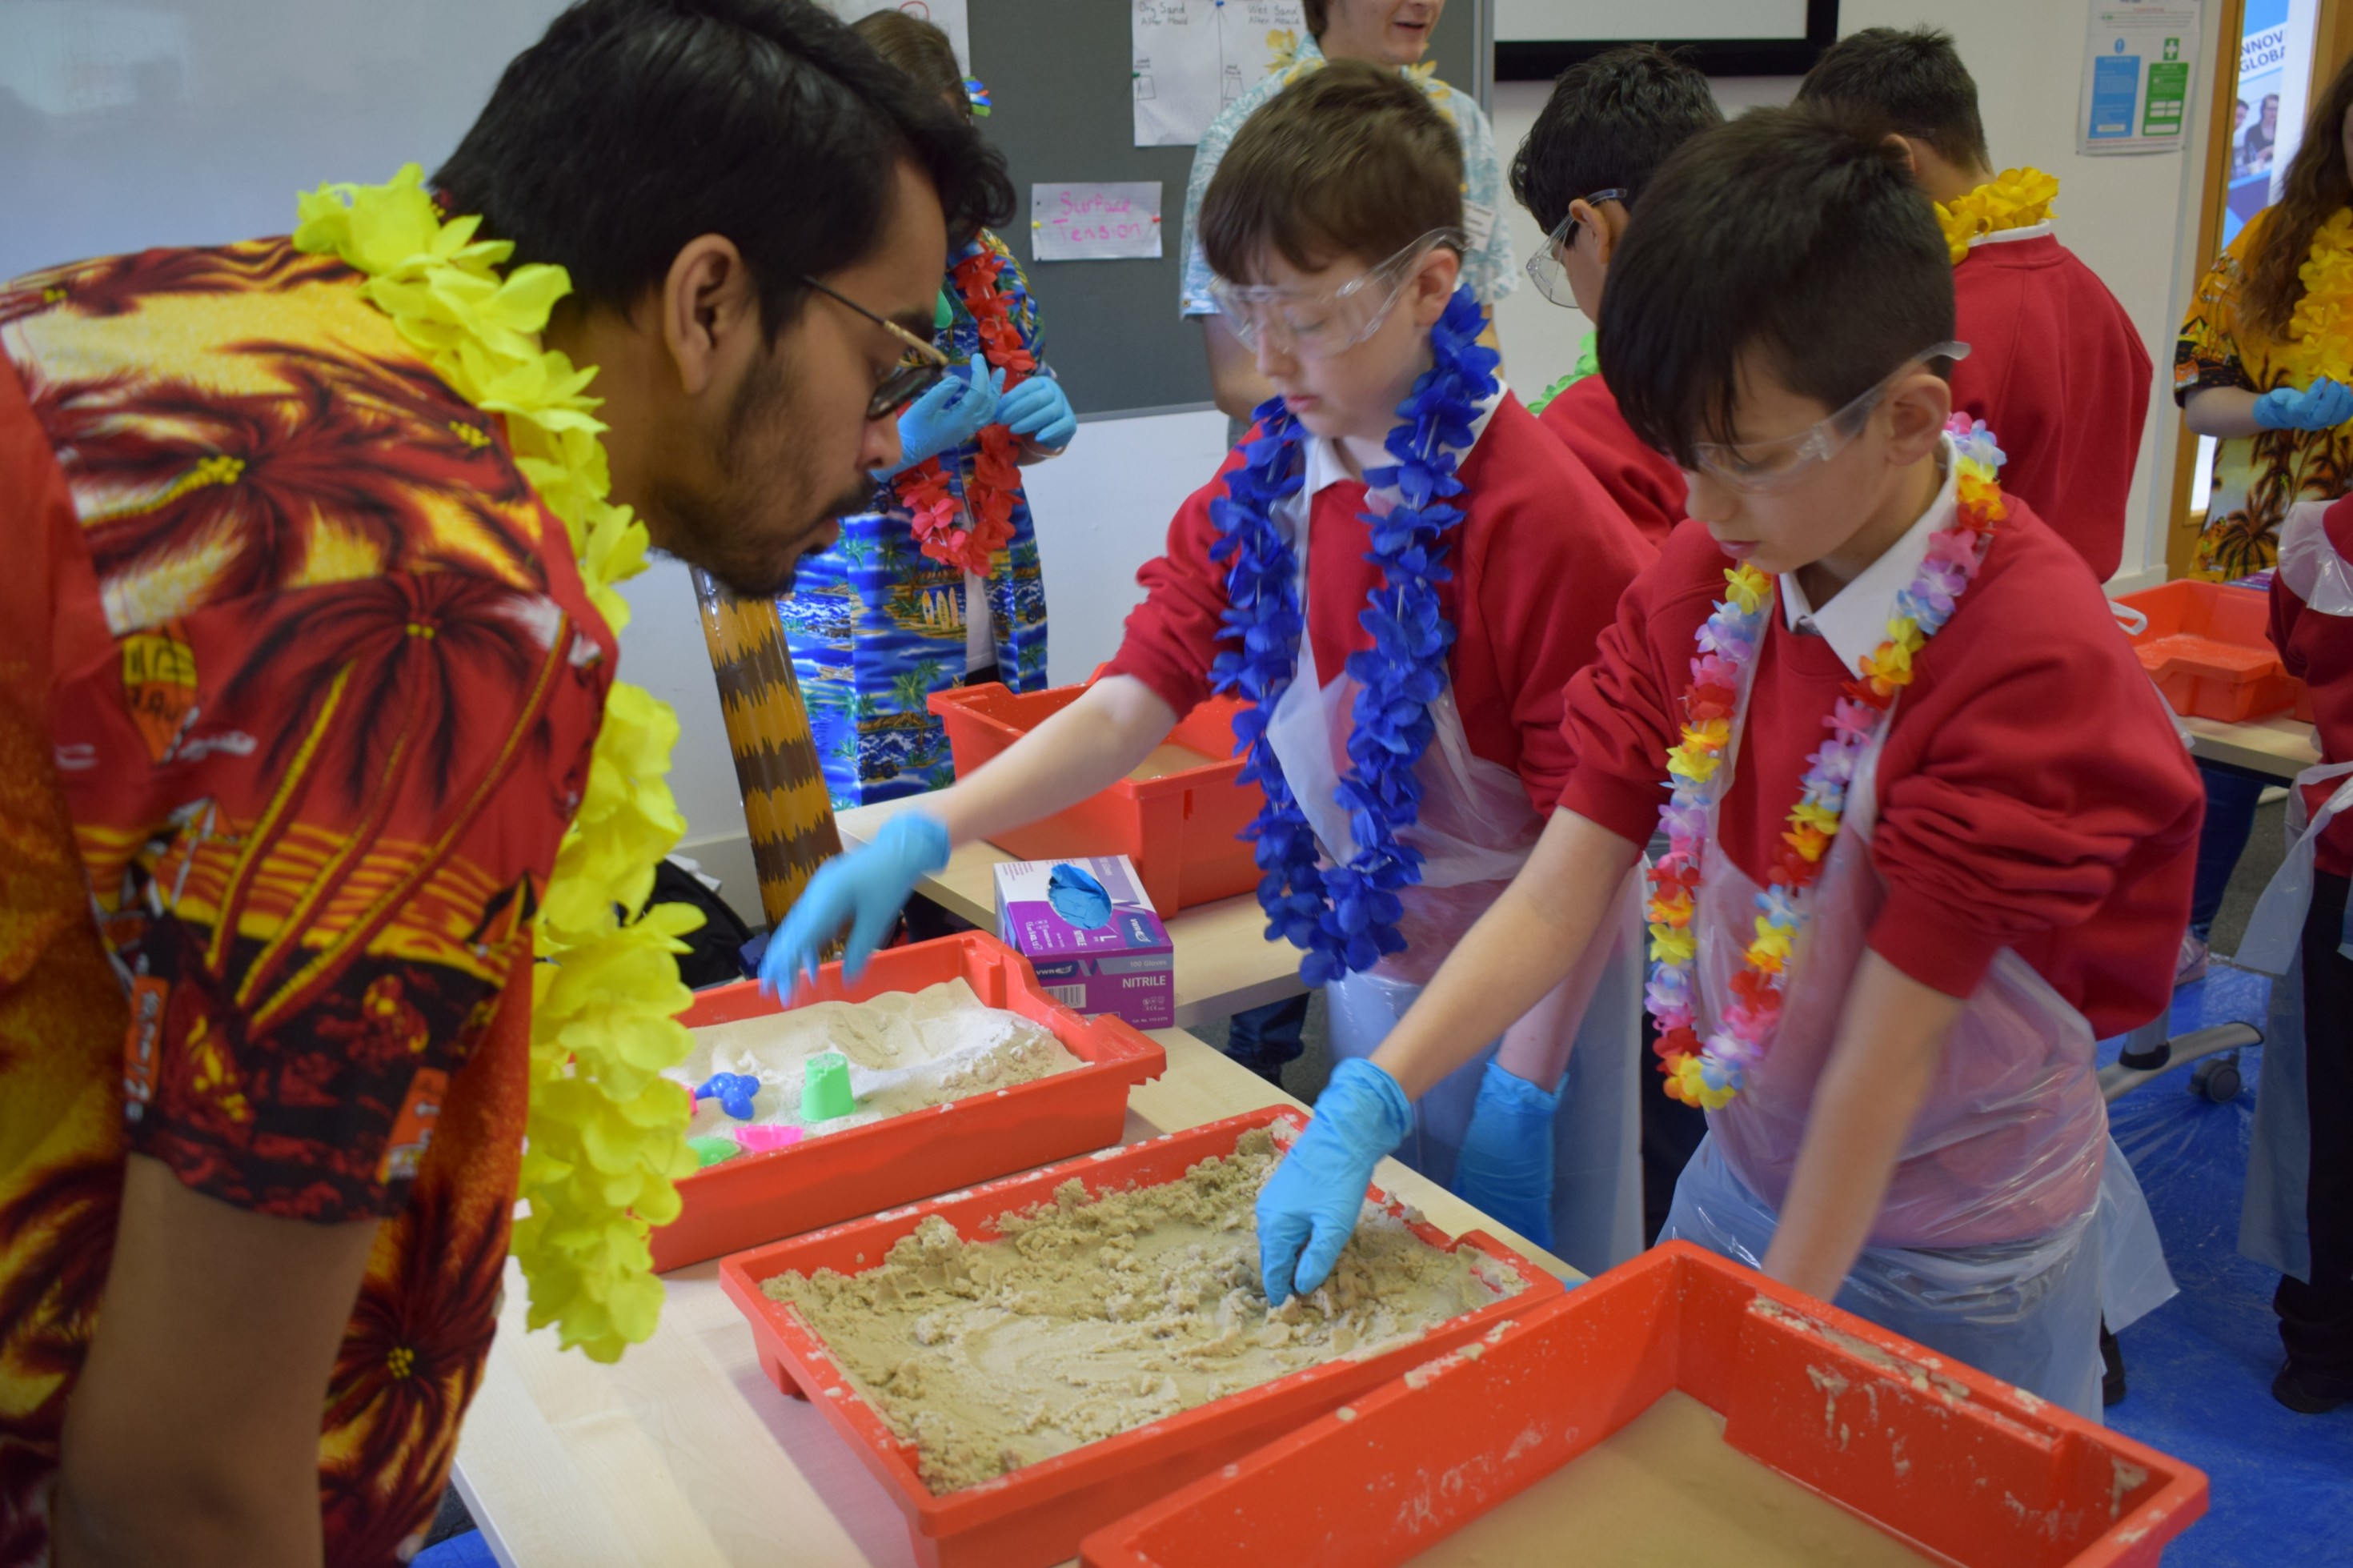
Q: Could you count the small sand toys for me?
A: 5